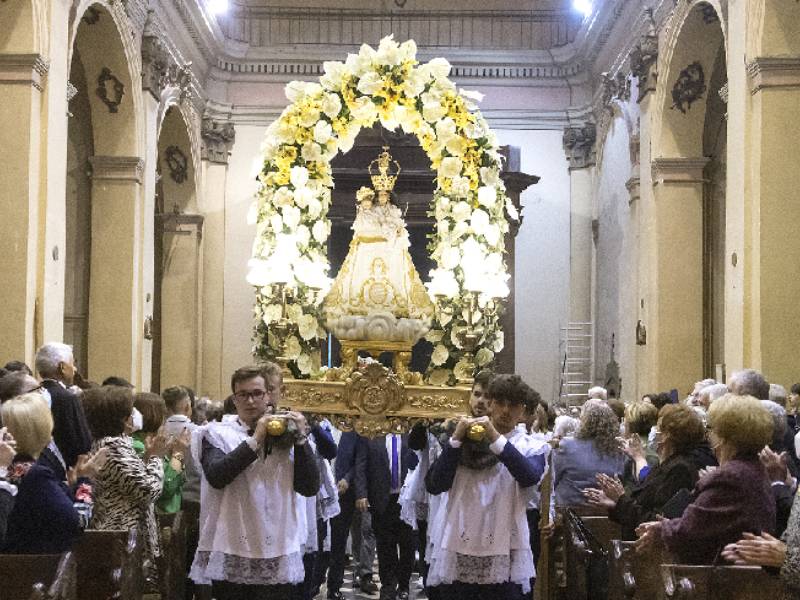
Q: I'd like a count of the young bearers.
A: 4